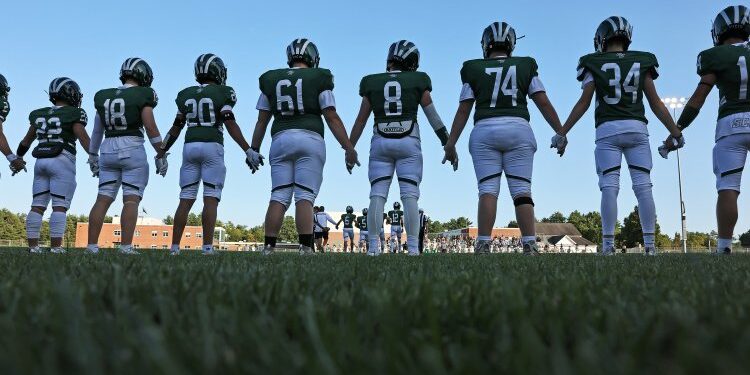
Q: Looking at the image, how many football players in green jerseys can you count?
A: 13